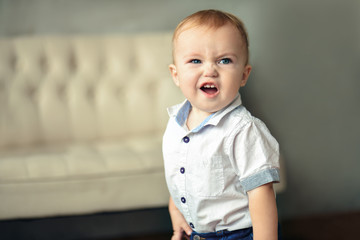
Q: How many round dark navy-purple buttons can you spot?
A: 4